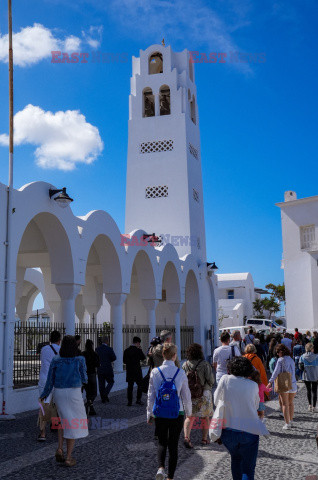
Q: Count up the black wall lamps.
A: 3